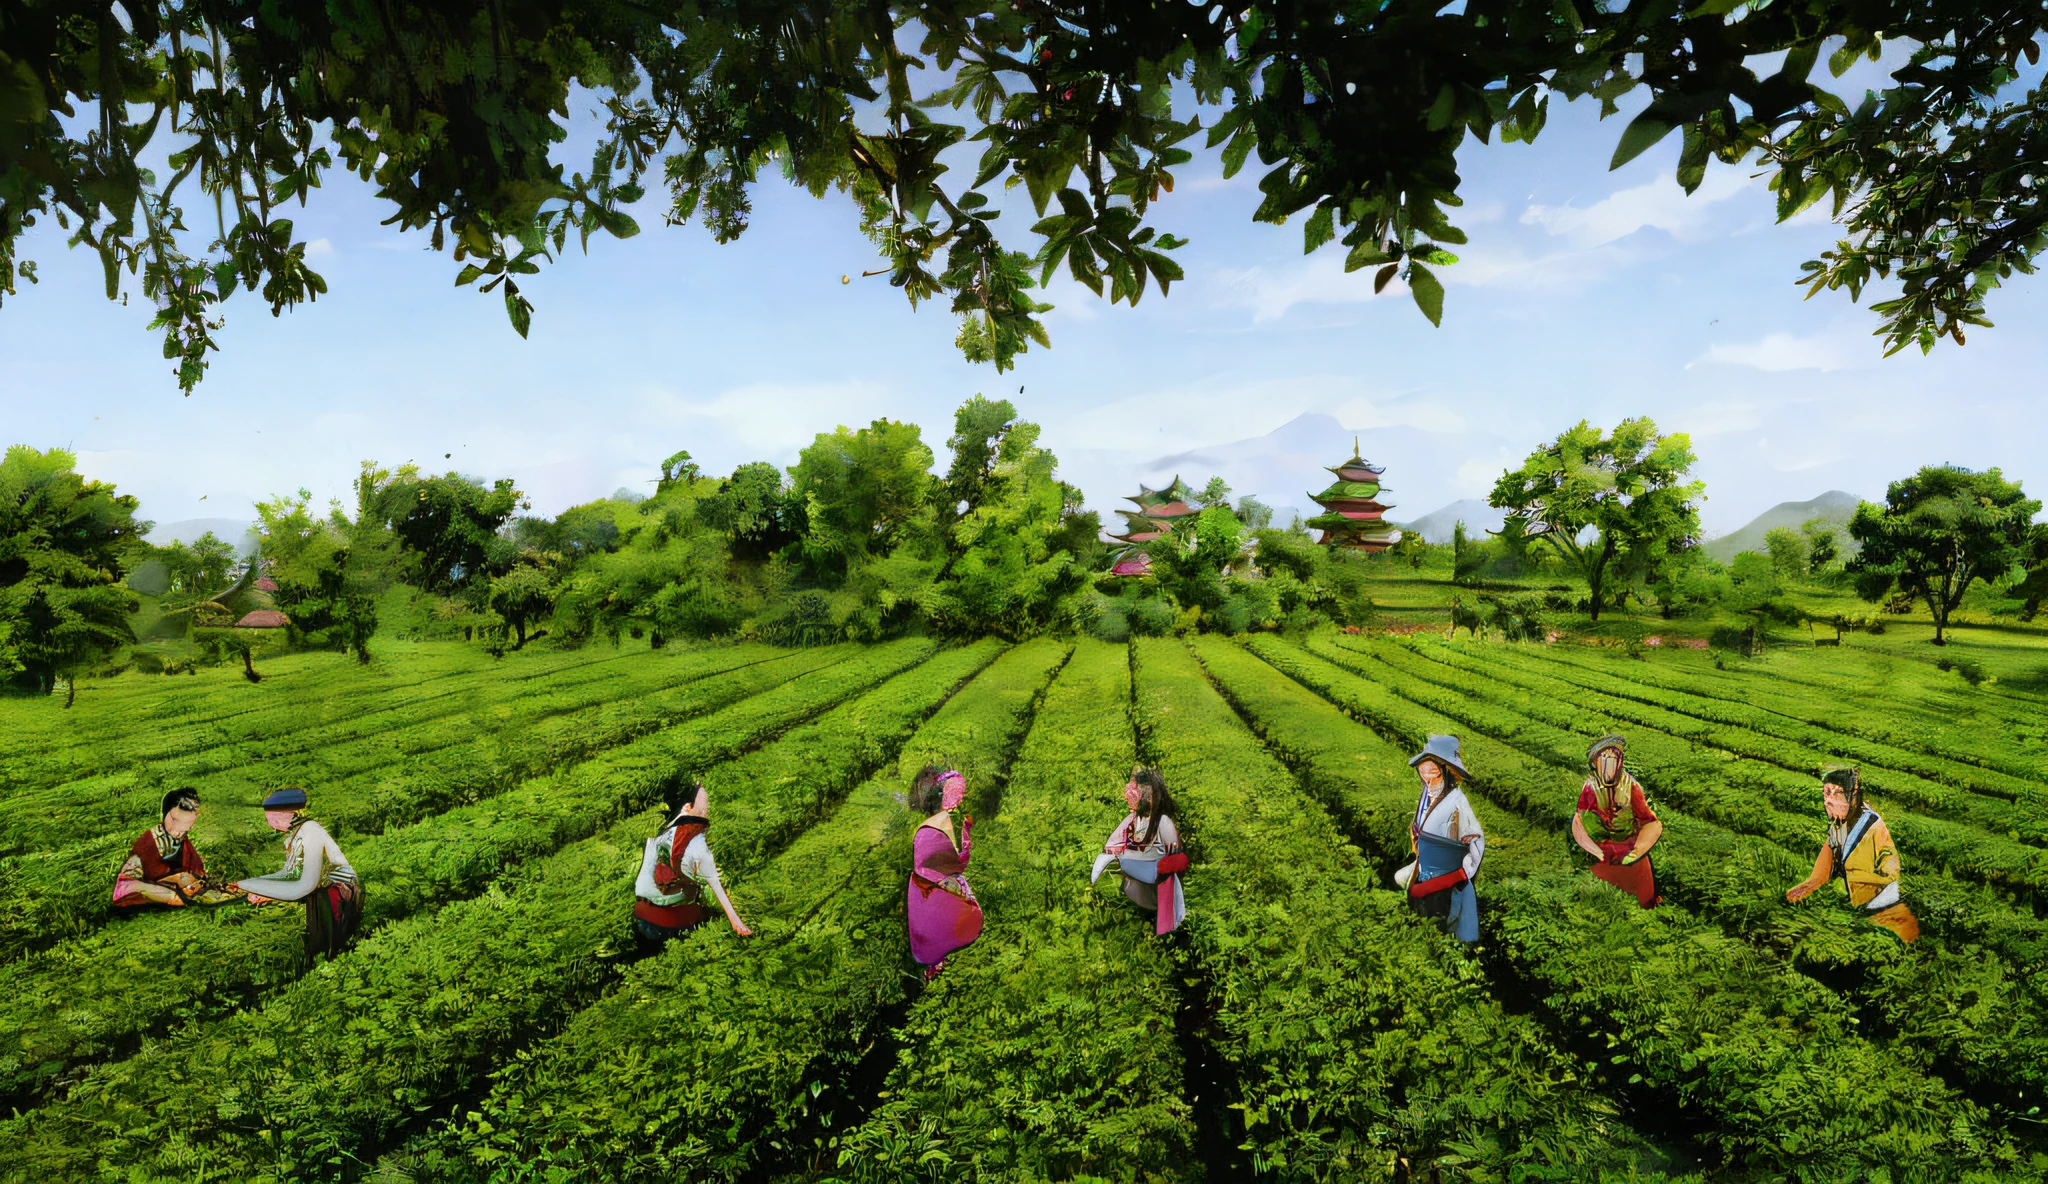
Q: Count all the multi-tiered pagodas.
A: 2